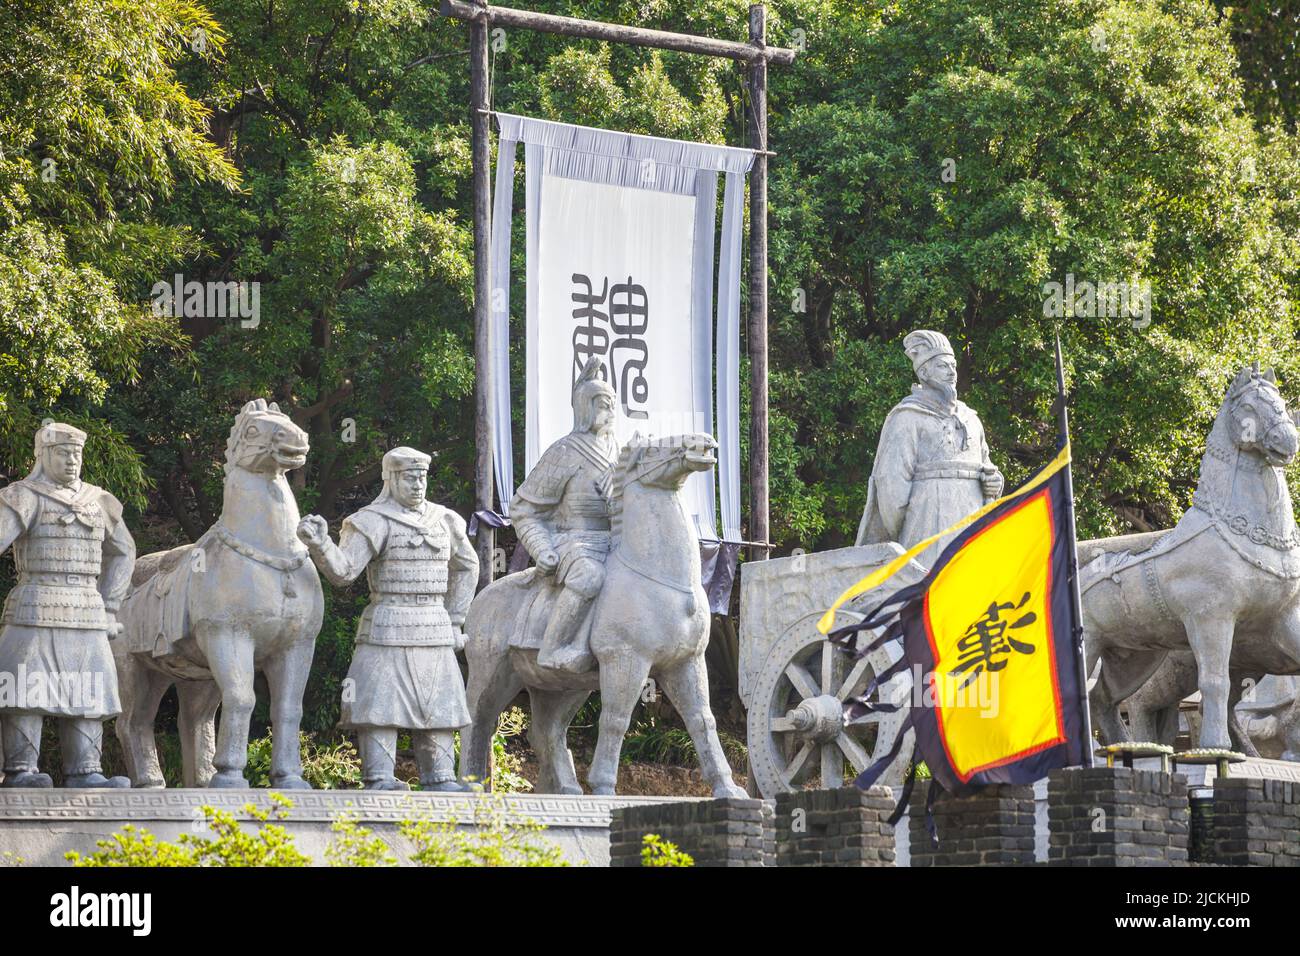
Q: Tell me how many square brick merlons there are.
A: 5